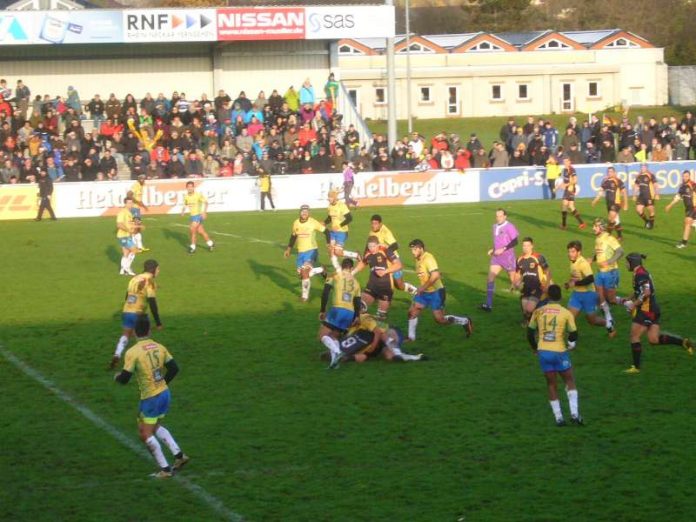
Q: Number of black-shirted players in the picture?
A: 8